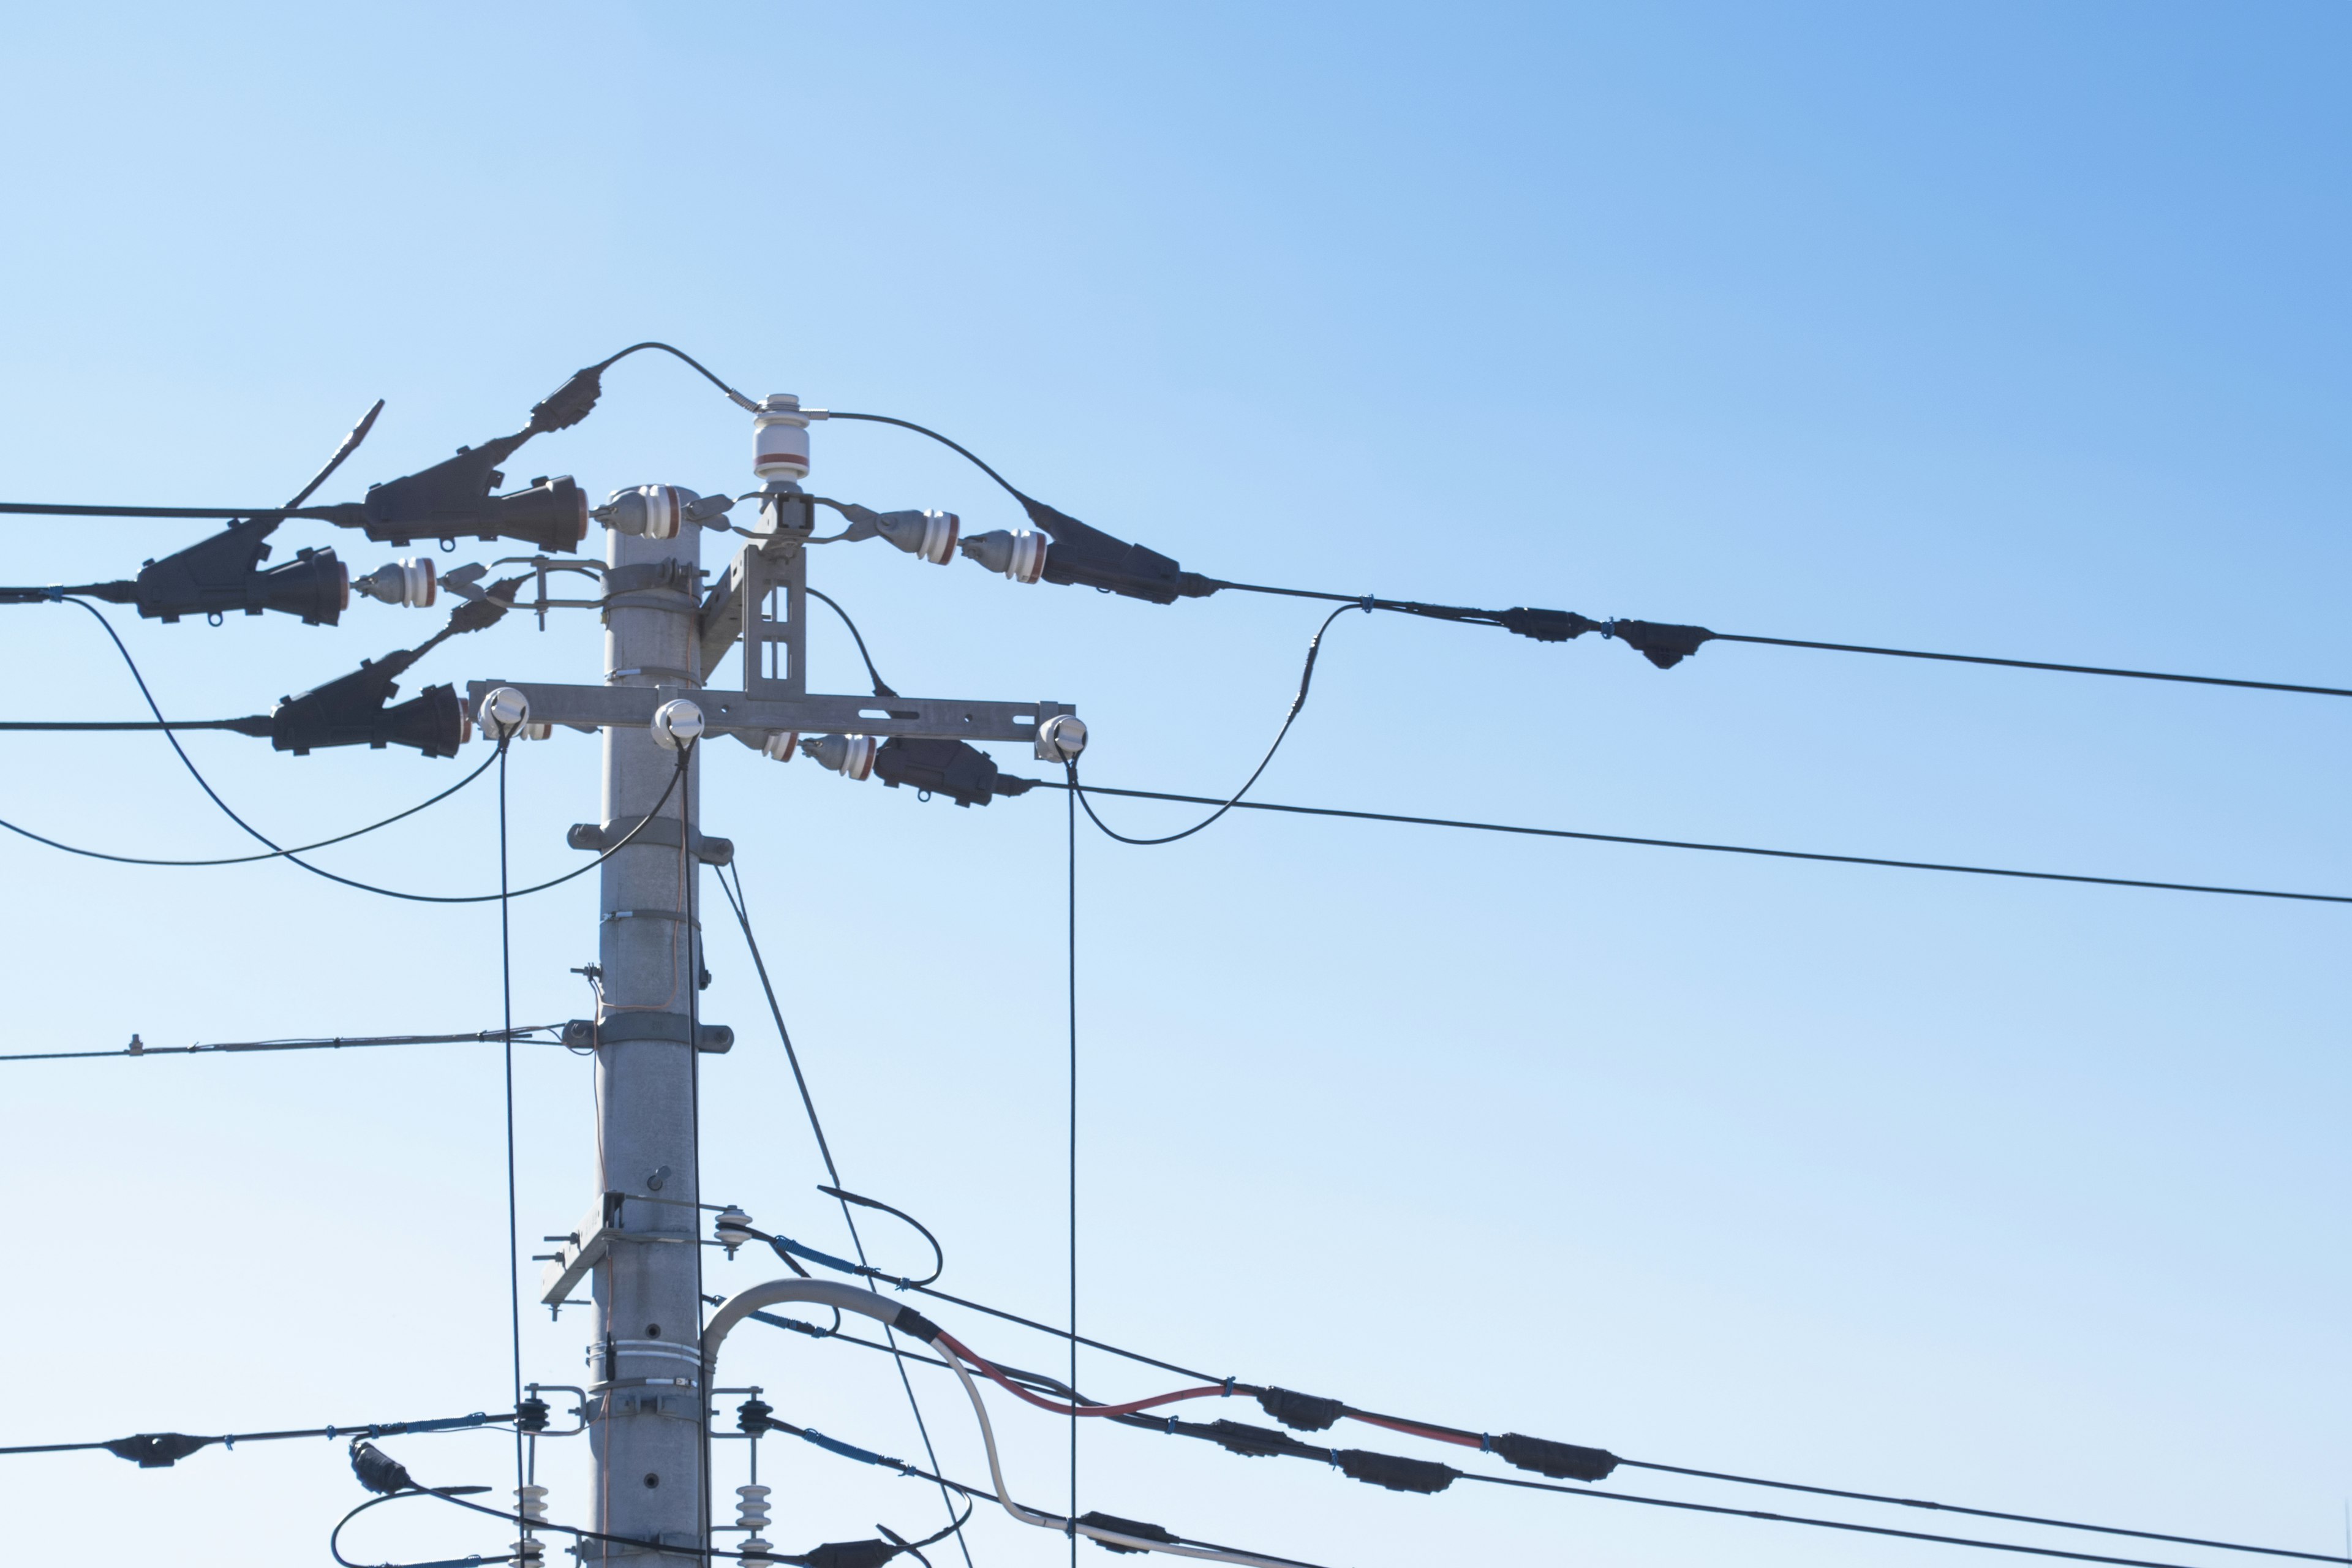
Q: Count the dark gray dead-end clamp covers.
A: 5